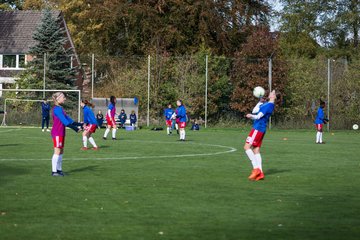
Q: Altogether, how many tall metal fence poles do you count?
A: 6